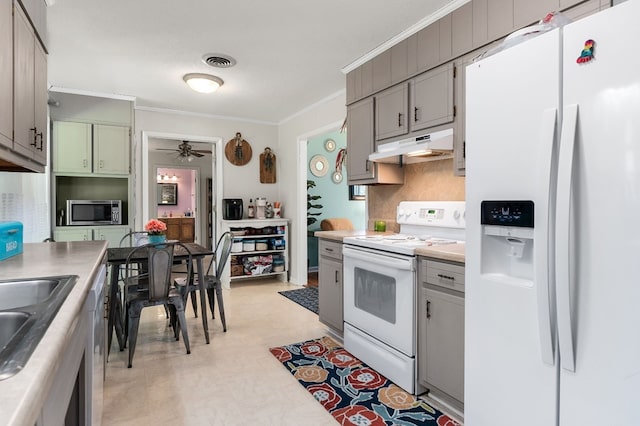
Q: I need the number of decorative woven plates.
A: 3